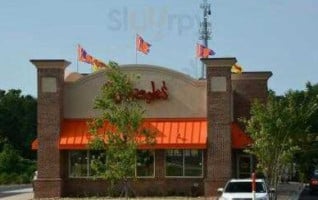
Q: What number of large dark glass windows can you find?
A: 3